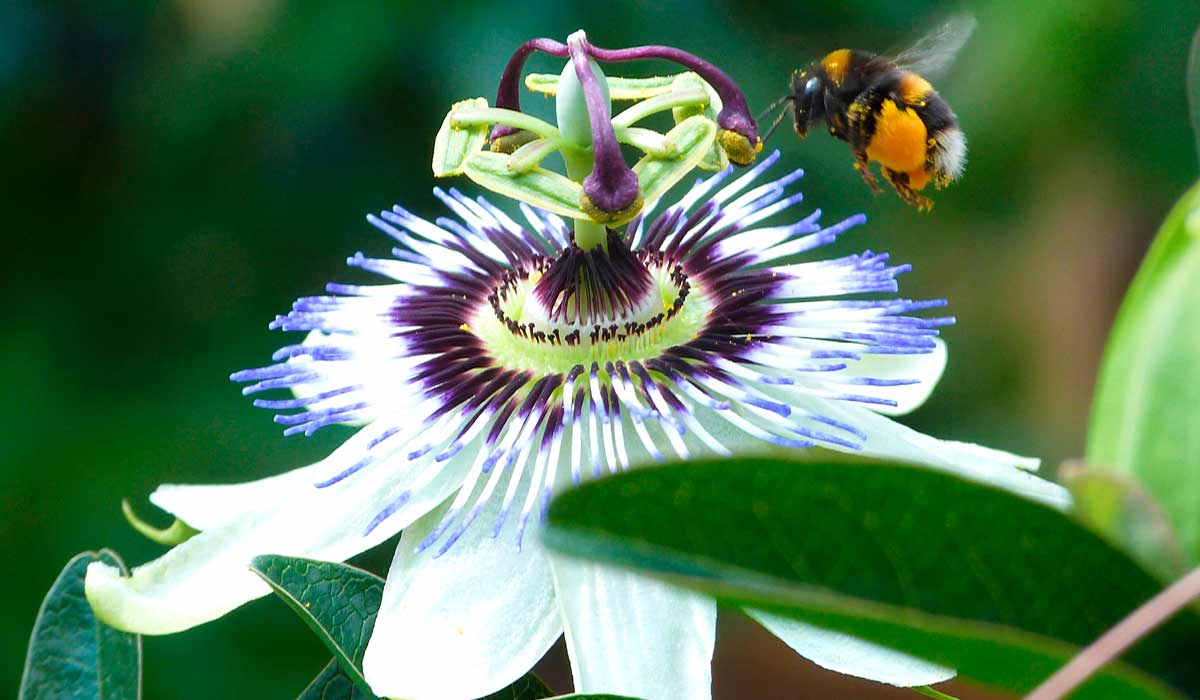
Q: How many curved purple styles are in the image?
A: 3